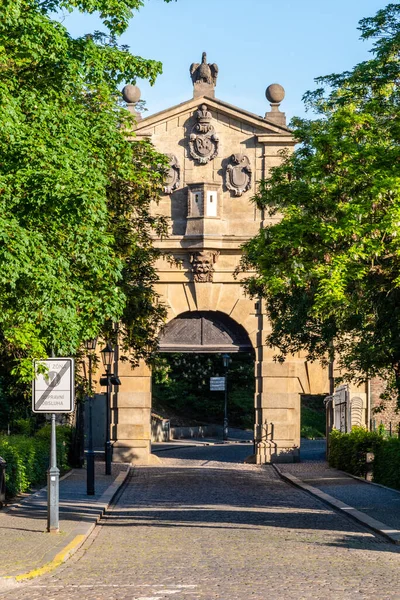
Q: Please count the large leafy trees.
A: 2